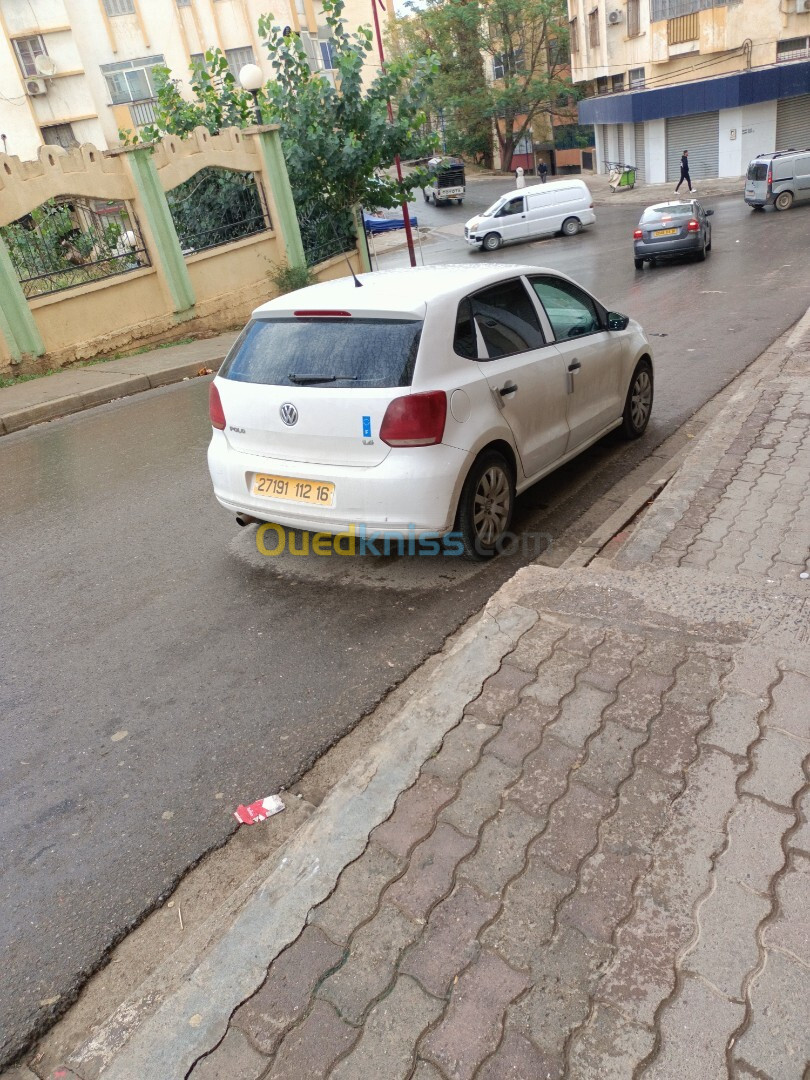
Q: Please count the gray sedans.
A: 1